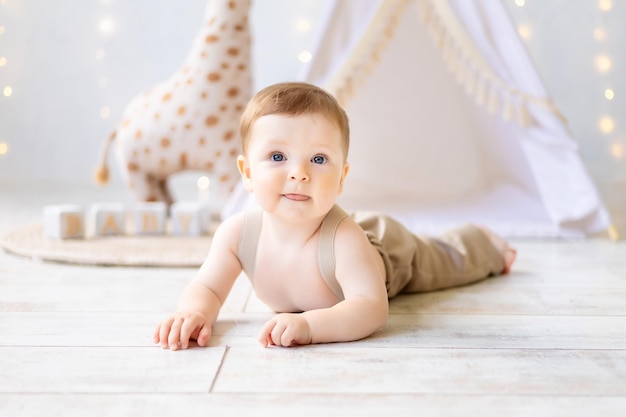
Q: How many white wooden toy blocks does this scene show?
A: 4